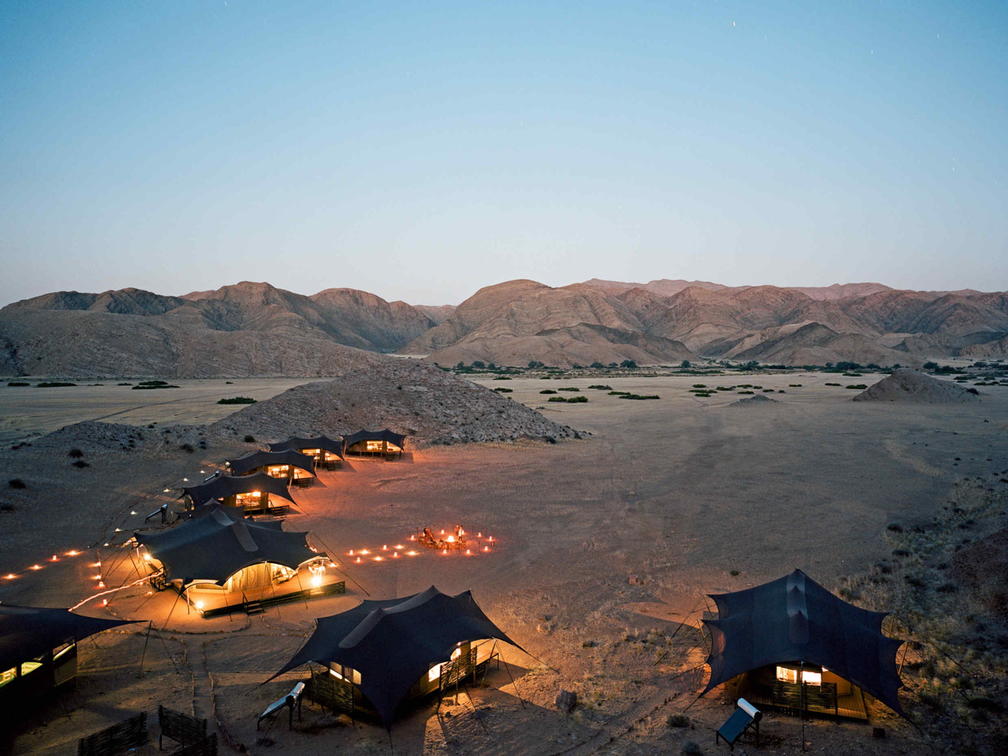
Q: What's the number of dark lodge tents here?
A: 8